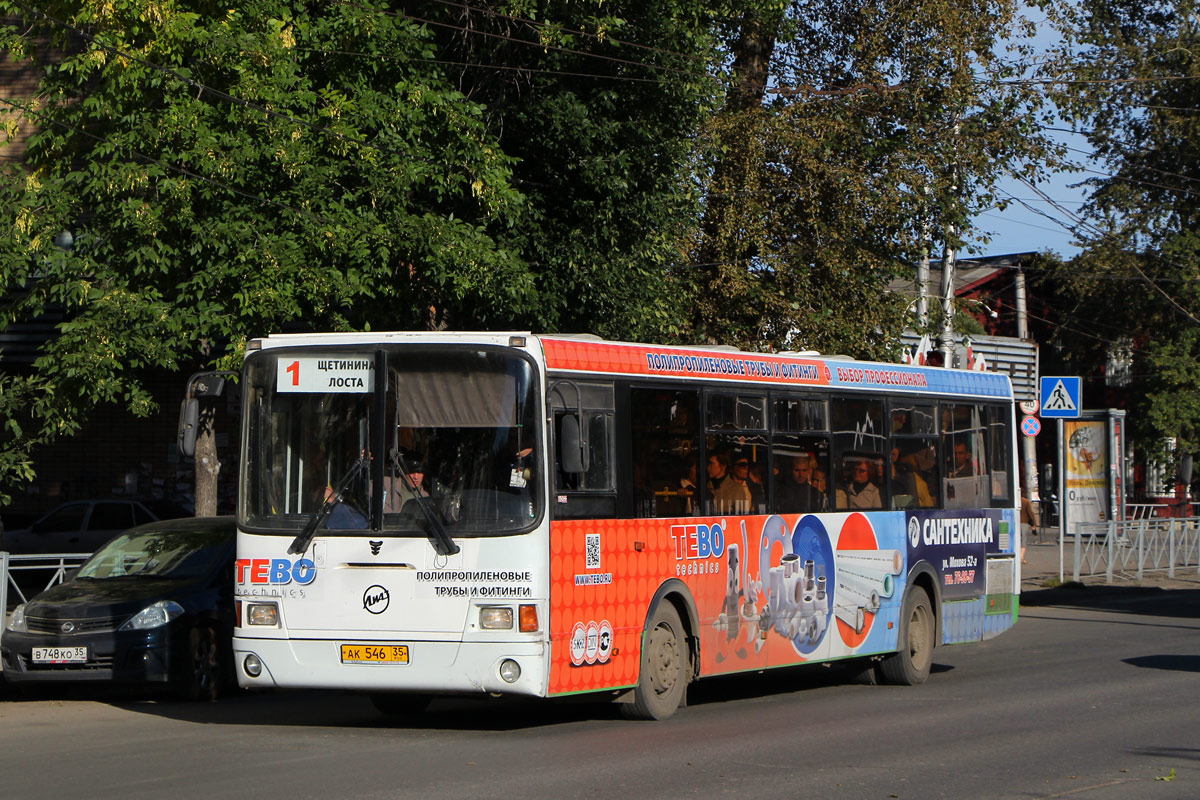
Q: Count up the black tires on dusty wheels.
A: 2